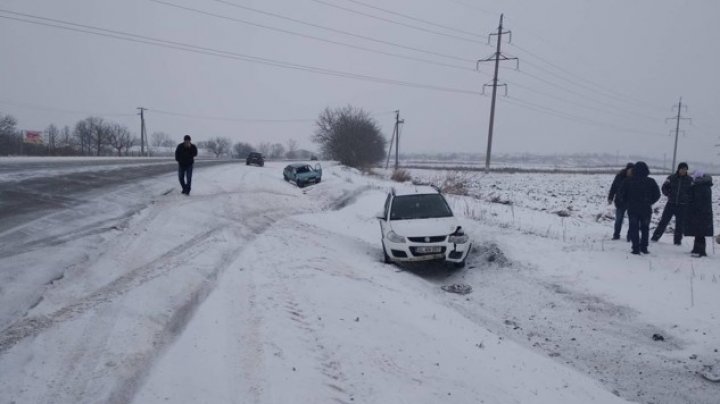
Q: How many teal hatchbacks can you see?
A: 1